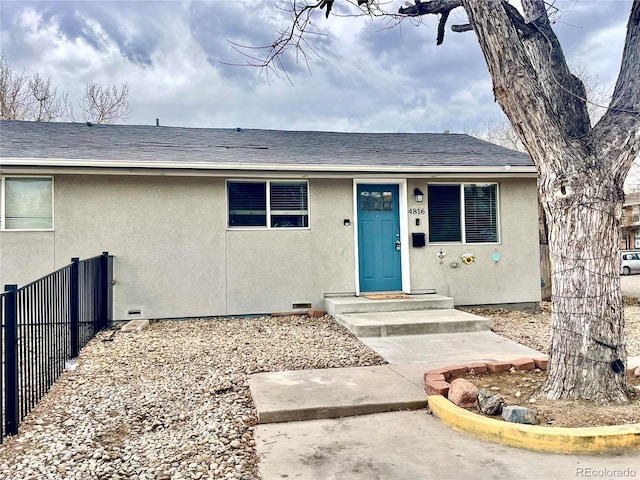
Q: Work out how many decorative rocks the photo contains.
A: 3